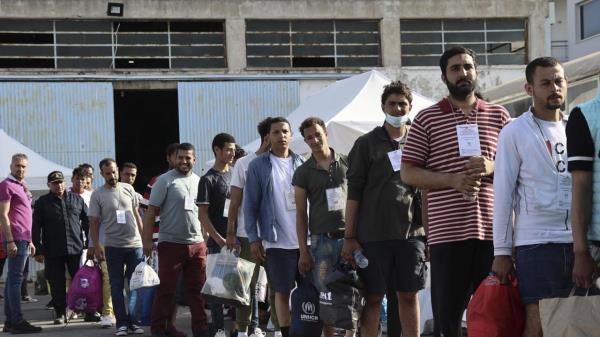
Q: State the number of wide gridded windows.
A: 3